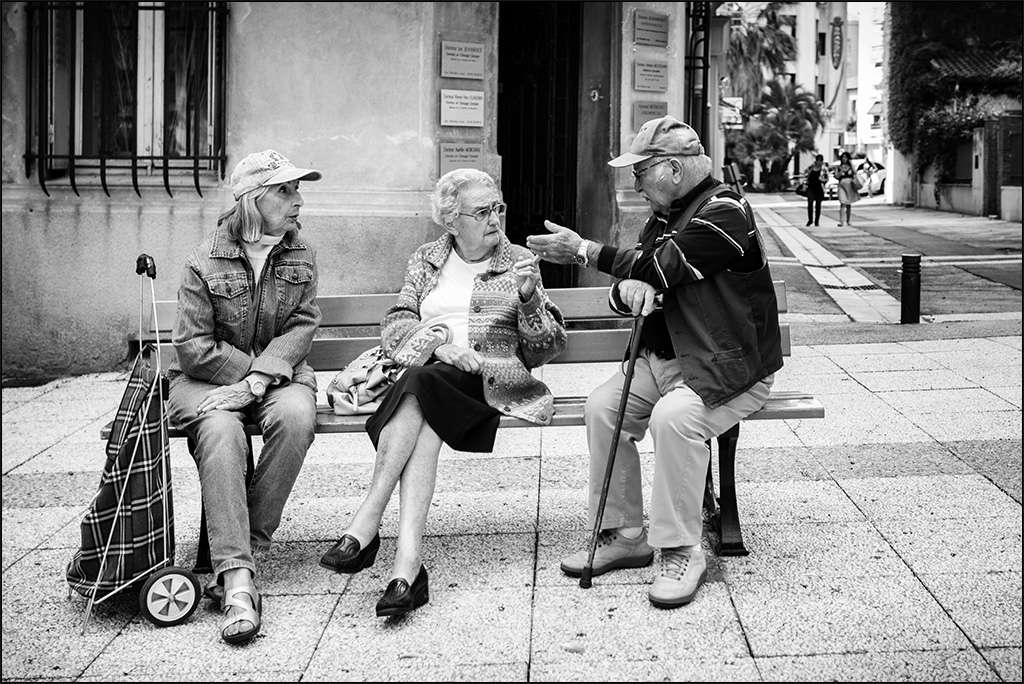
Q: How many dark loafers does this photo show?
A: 2